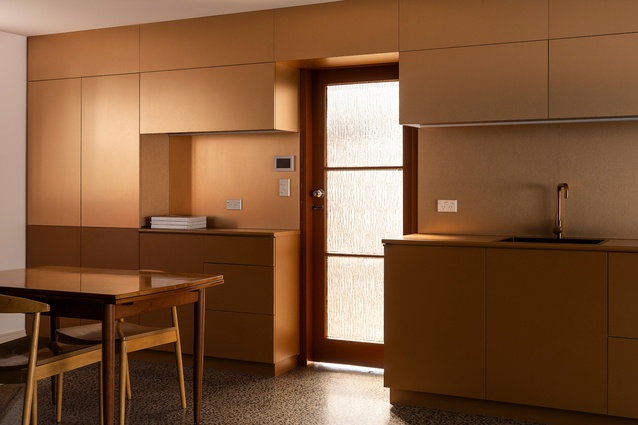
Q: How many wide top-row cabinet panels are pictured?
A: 5